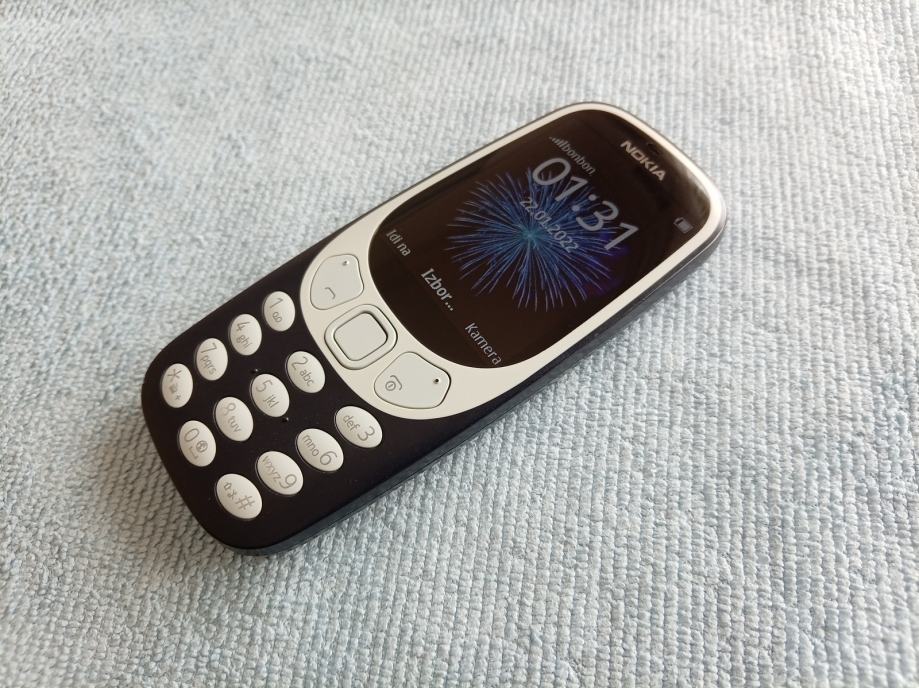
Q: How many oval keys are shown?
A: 12